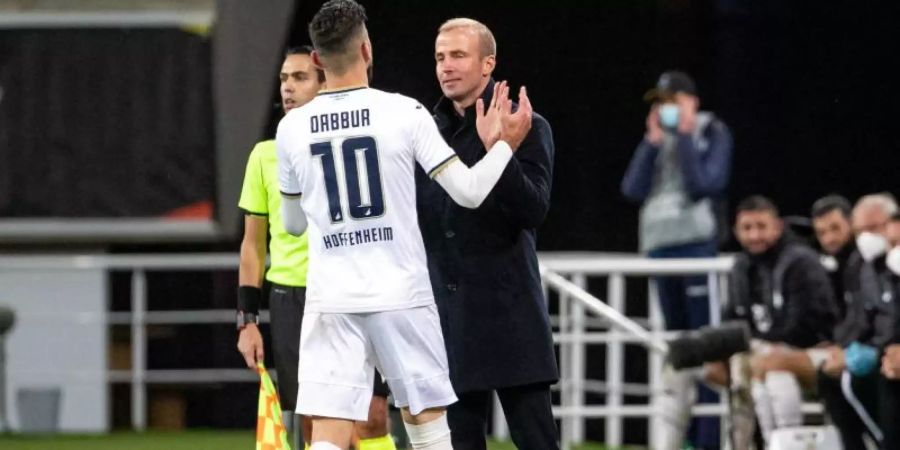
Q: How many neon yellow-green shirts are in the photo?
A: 1